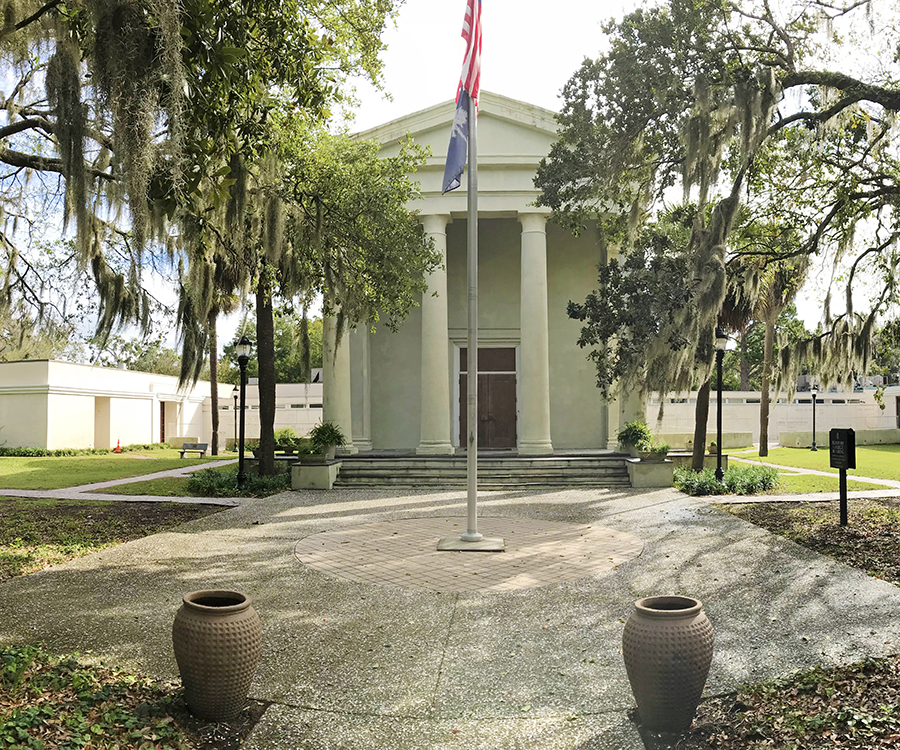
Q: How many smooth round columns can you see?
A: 4